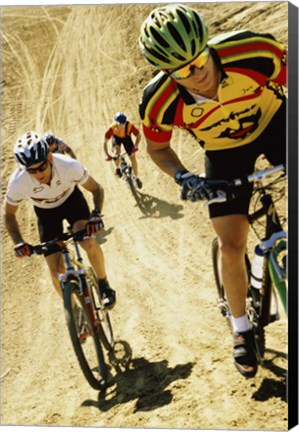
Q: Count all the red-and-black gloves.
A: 2